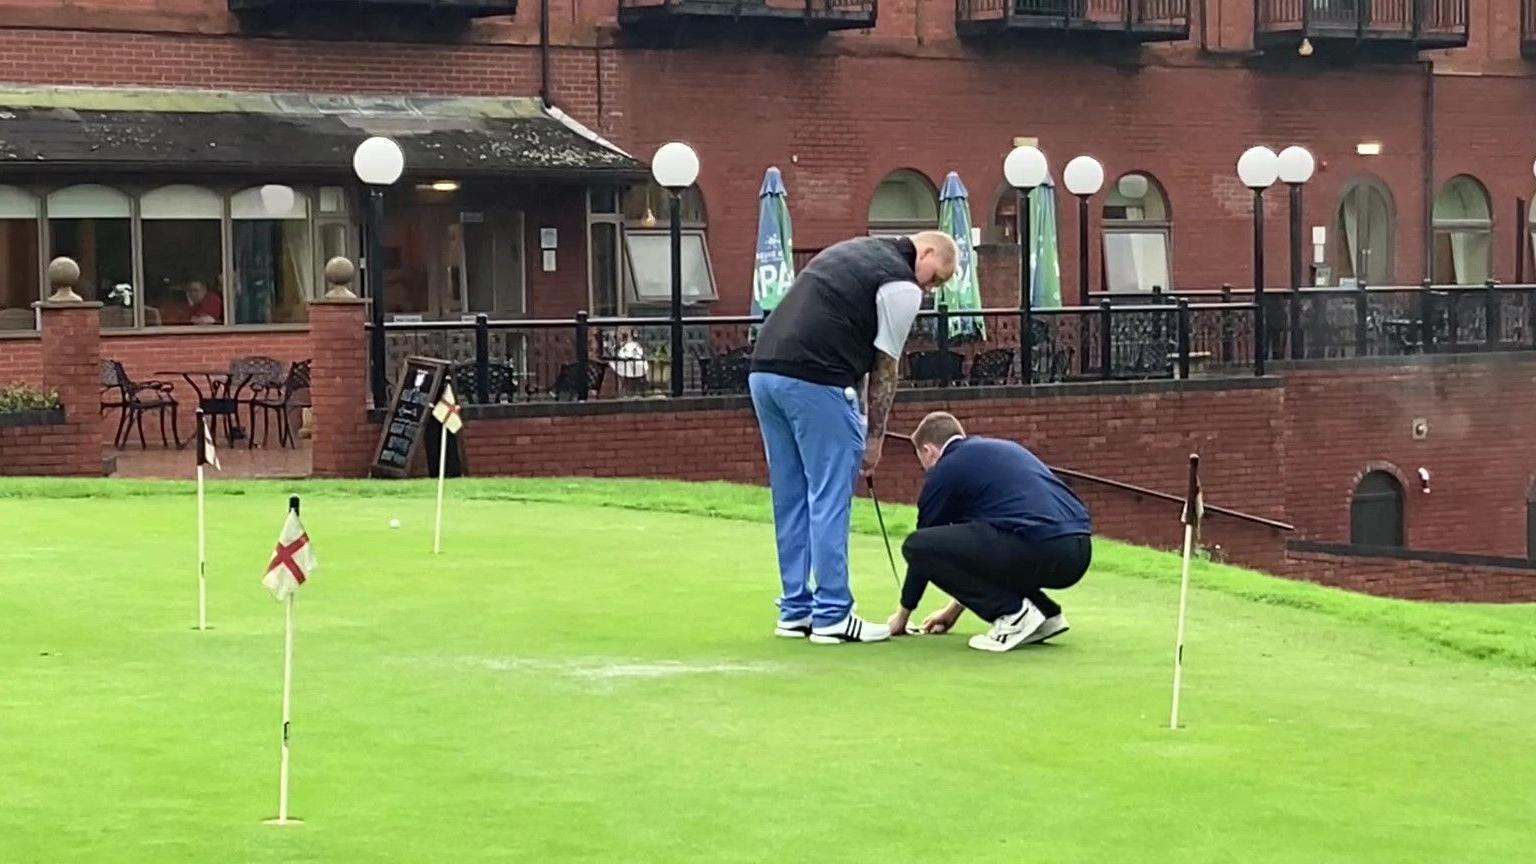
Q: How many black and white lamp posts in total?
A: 6